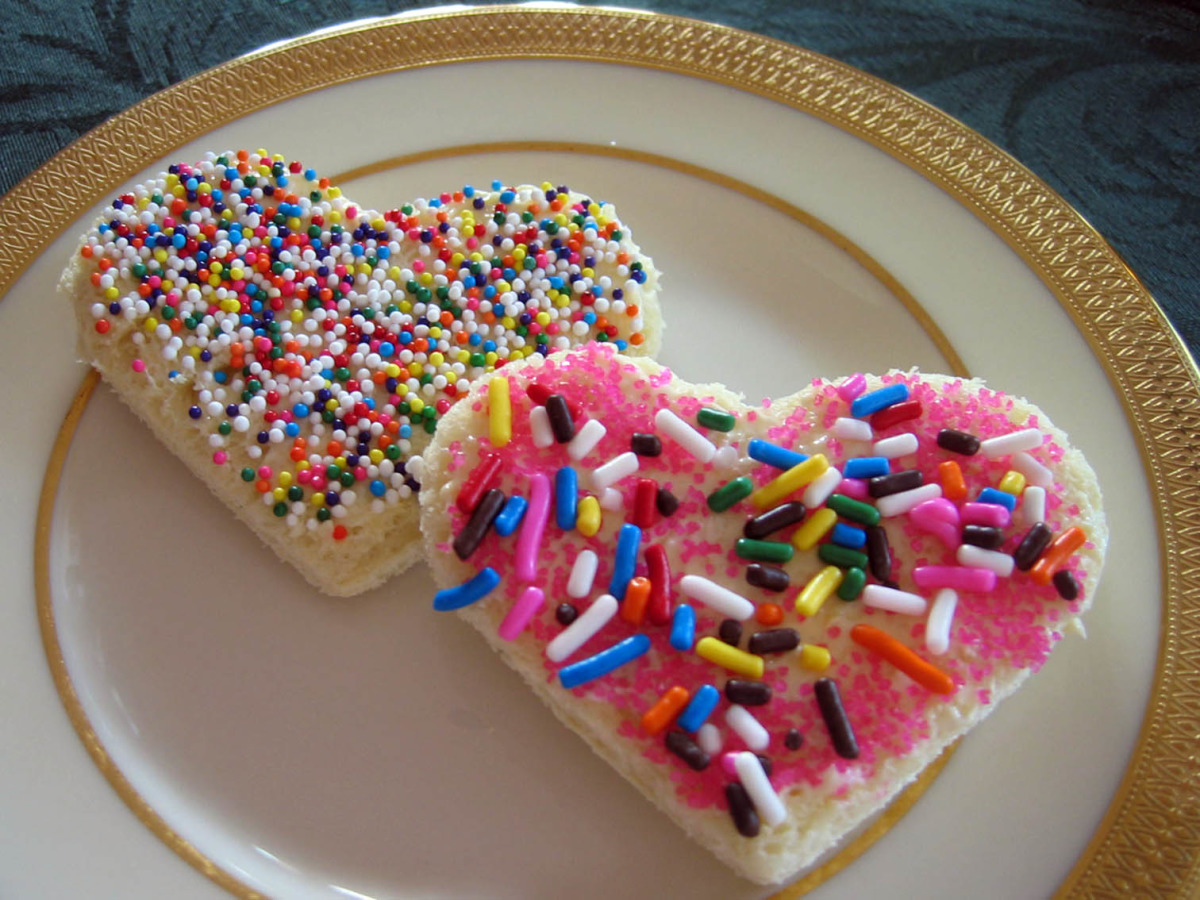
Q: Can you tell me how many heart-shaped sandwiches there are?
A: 2